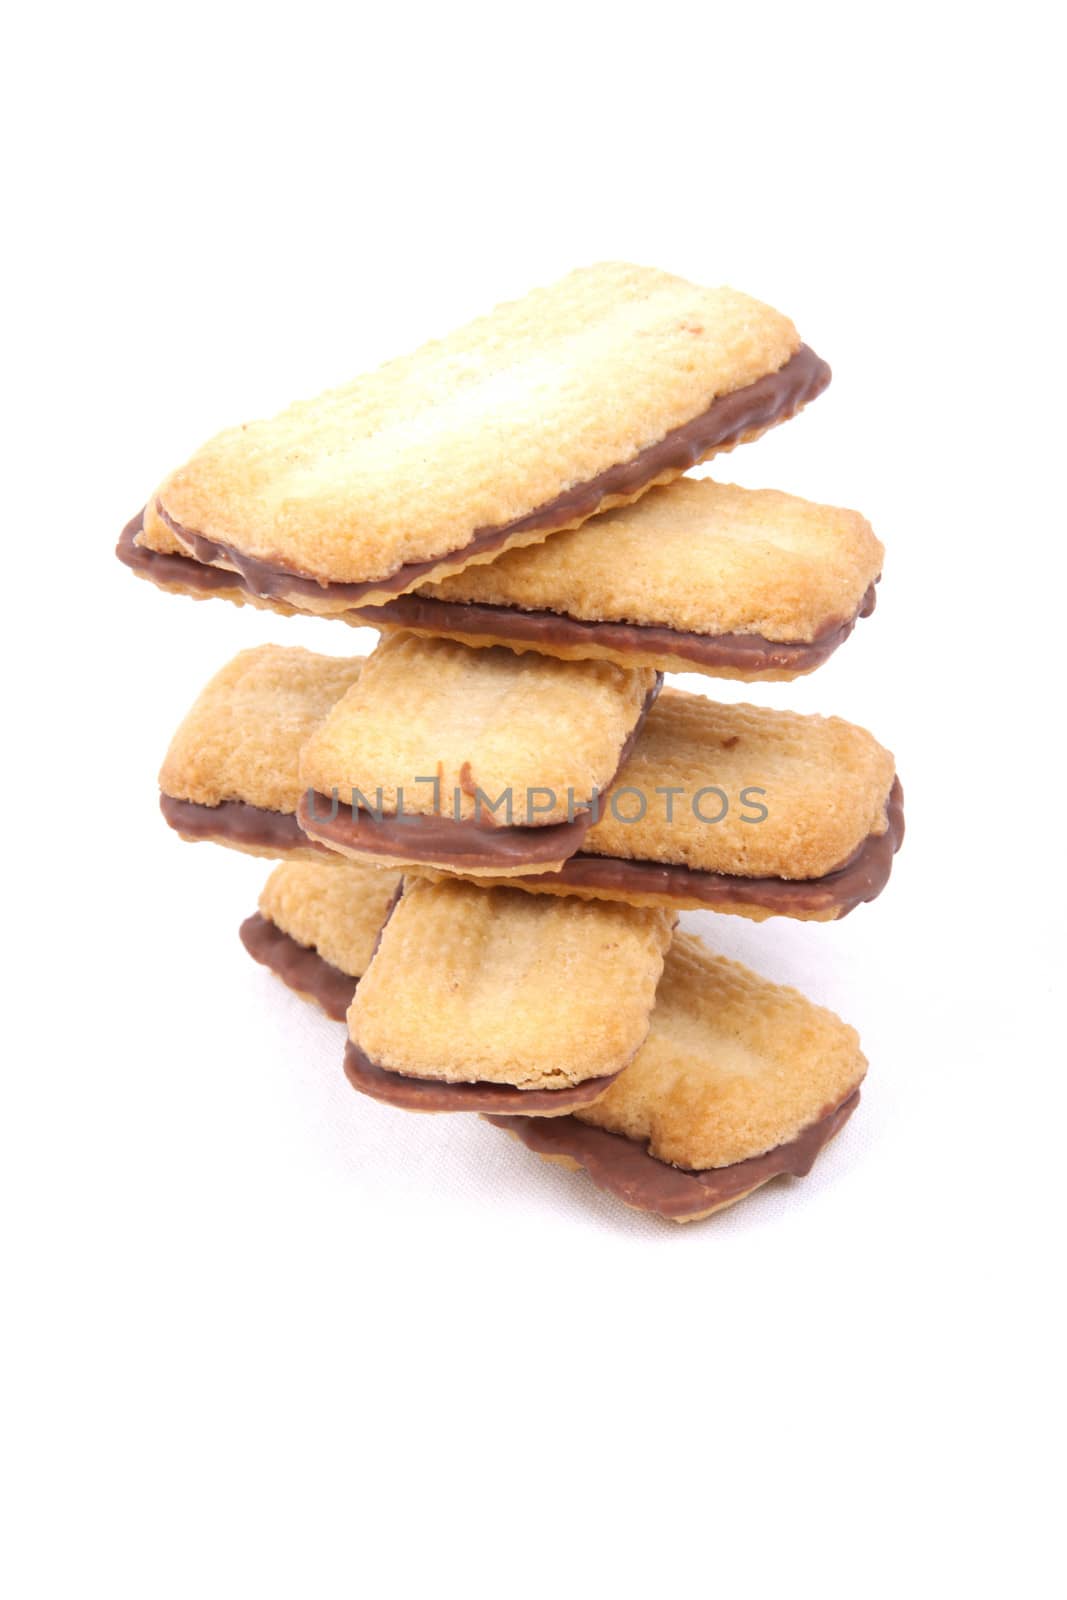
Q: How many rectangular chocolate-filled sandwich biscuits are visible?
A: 6